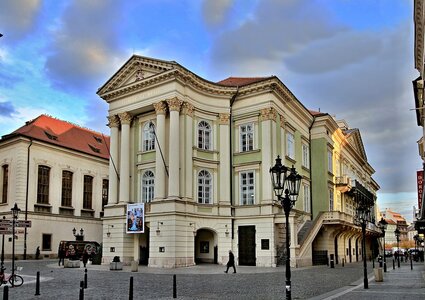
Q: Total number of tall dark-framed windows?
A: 5